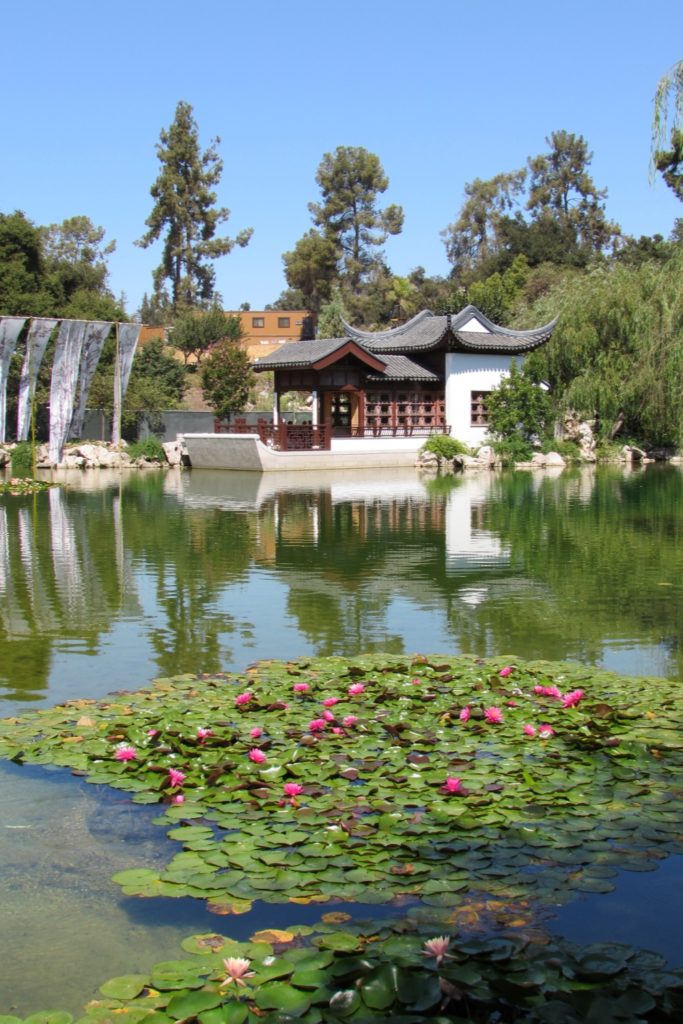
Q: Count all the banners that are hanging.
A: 5